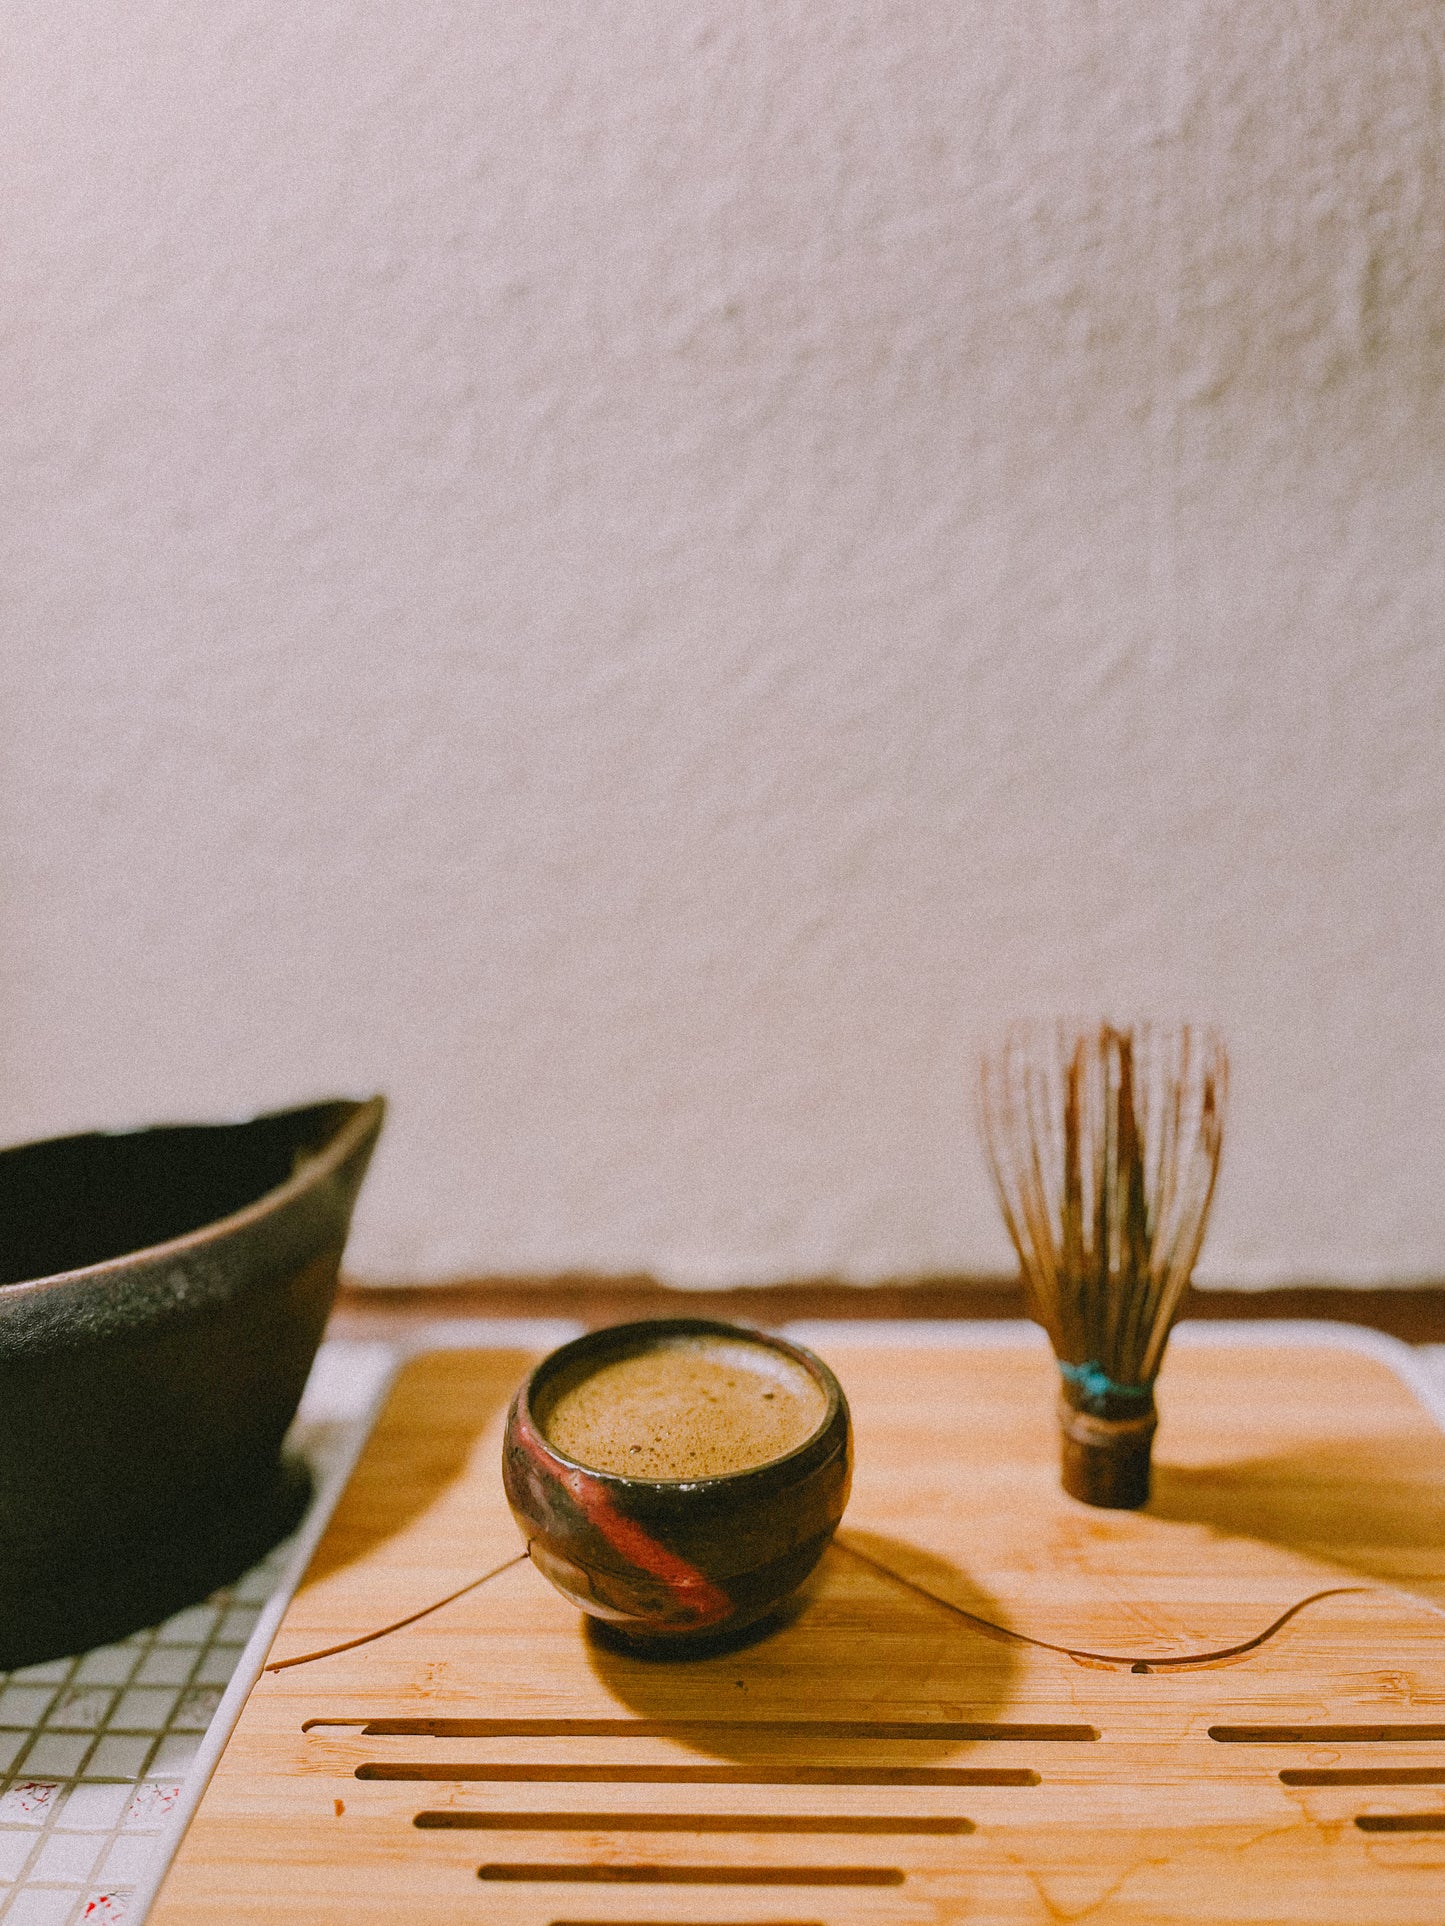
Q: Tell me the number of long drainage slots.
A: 8